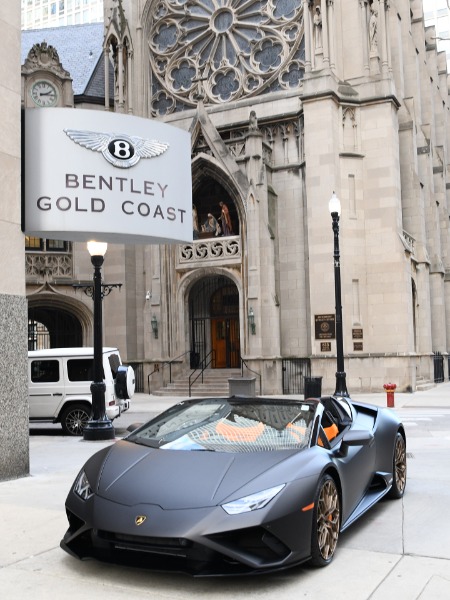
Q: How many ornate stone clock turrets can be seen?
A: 1